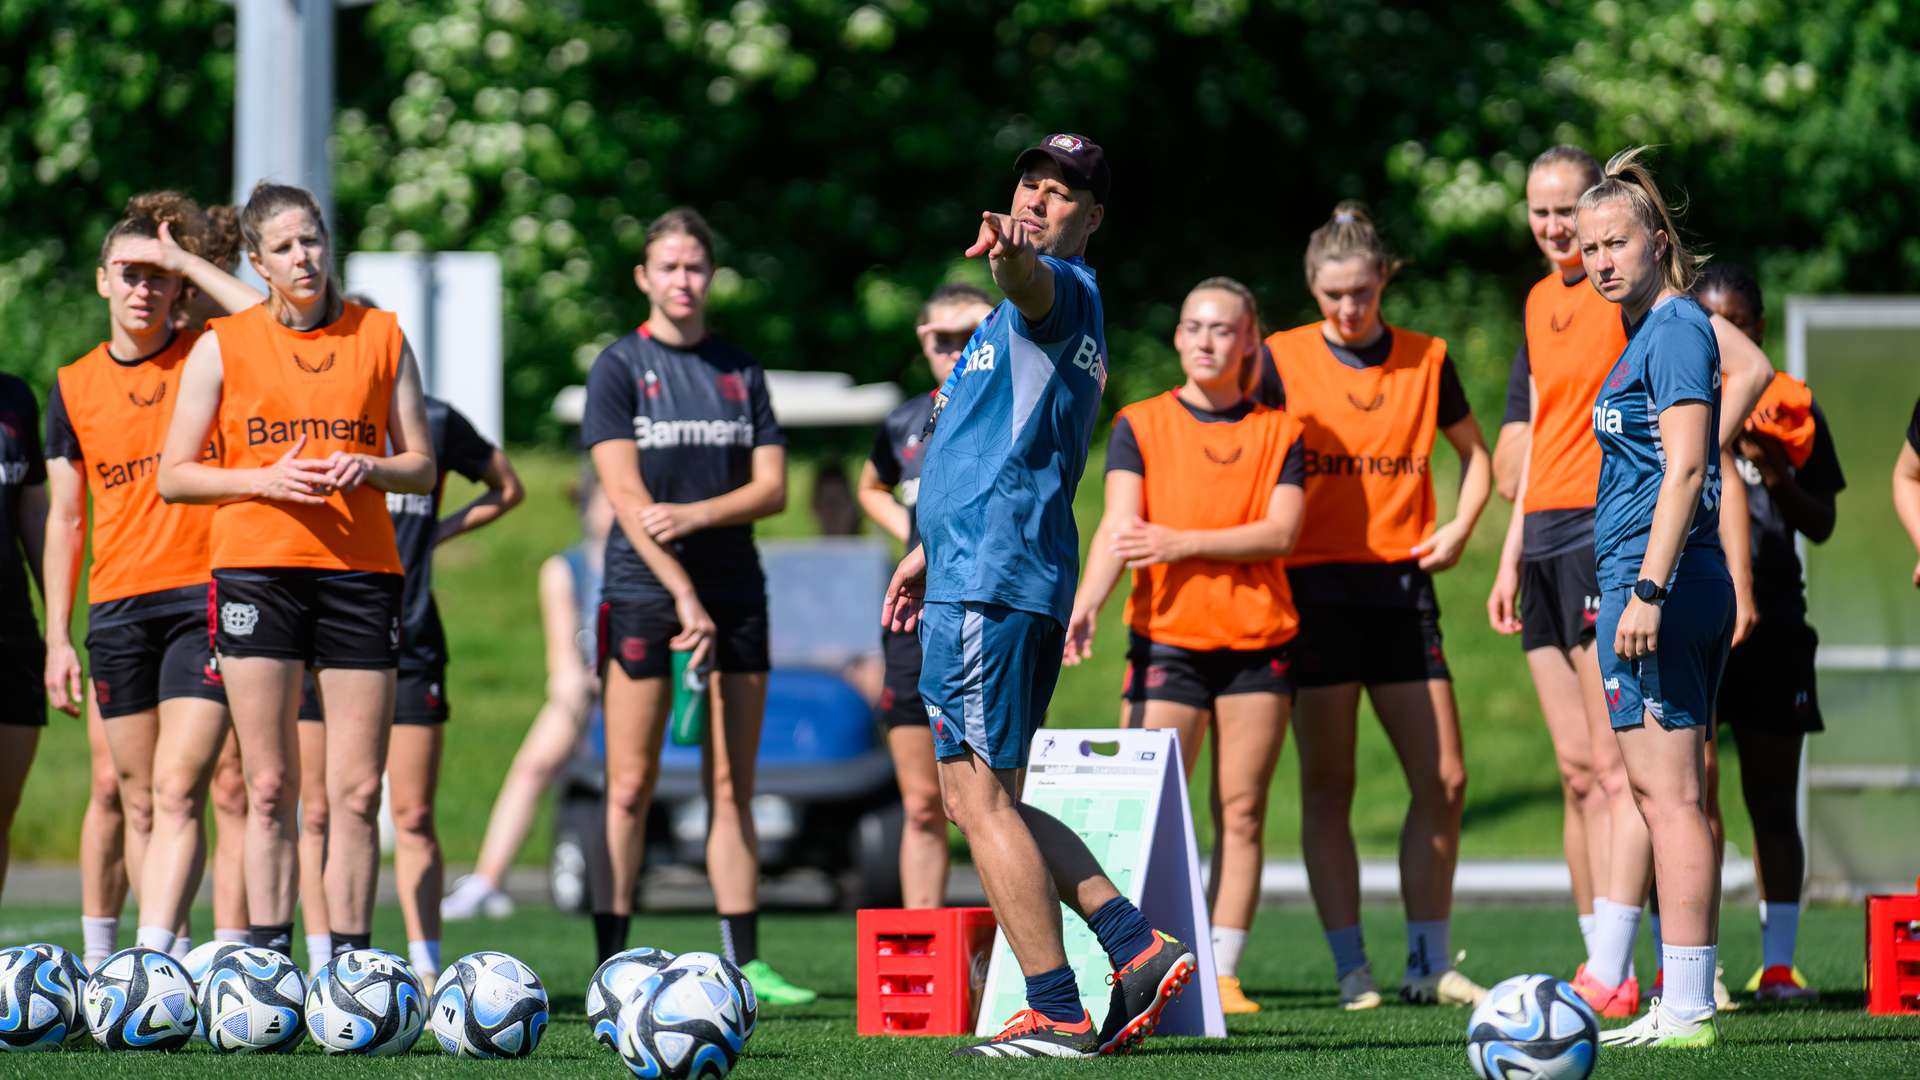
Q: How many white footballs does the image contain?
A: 11